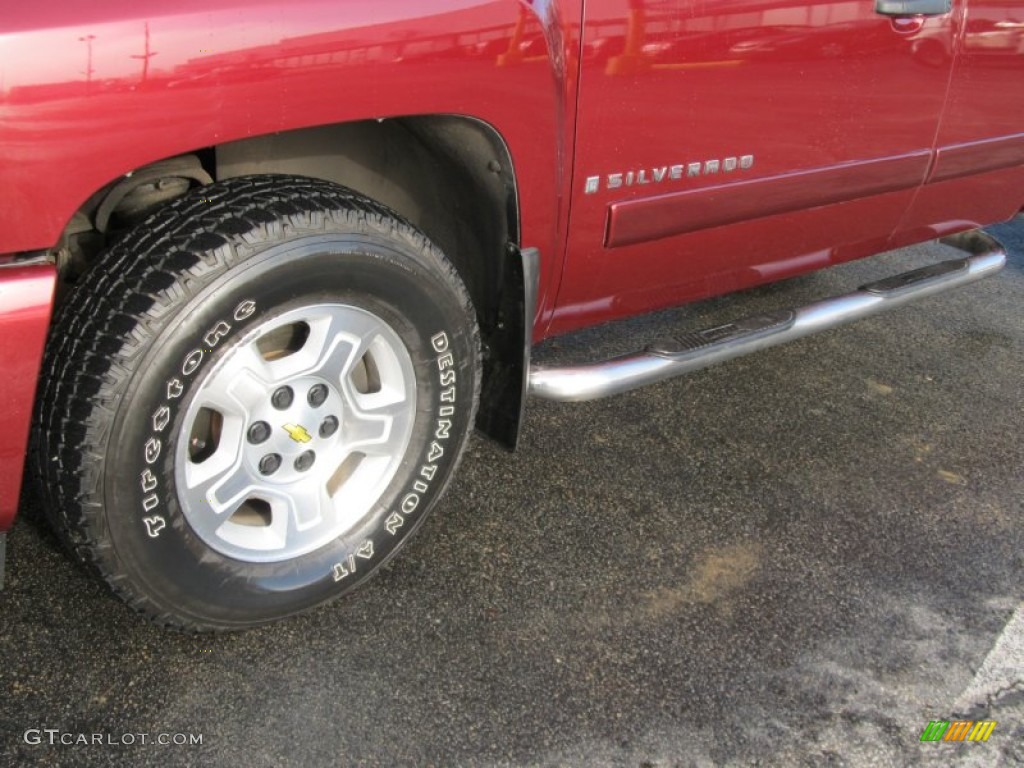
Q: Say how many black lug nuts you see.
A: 6